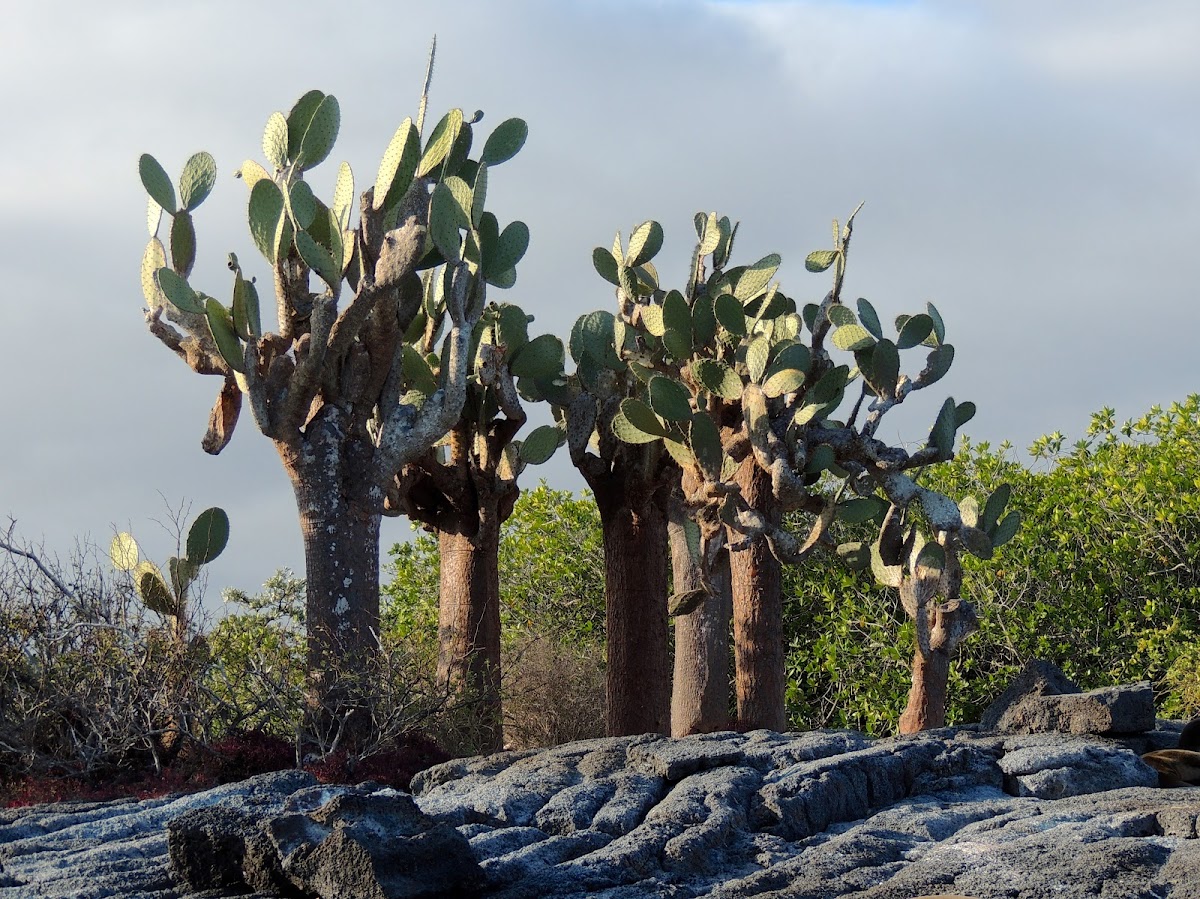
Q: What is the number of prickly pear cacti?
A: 7